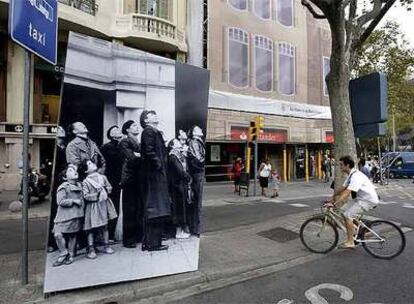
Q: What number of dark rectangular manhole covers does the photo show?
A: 1